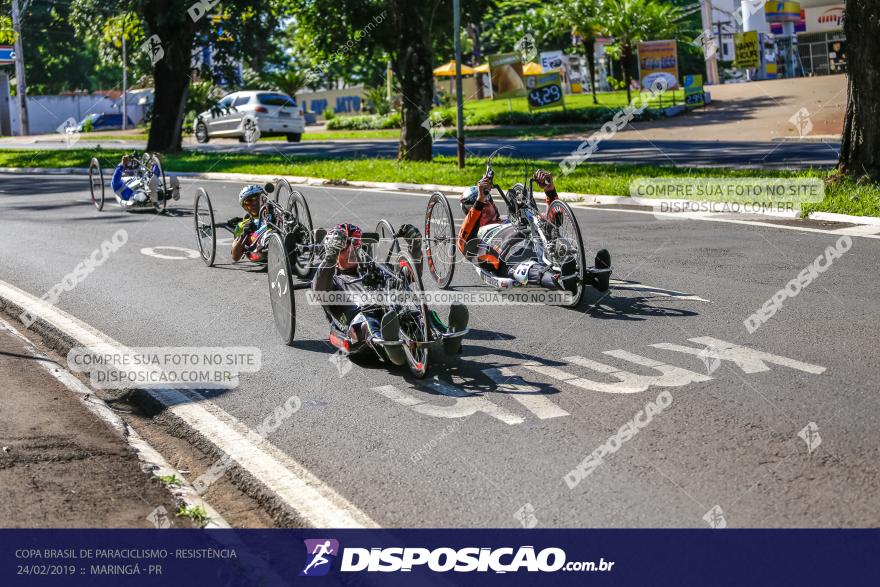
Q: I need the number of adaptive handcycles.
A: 4